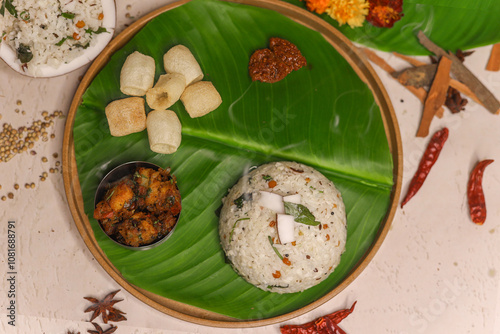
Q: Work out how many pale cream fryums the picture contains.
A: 6